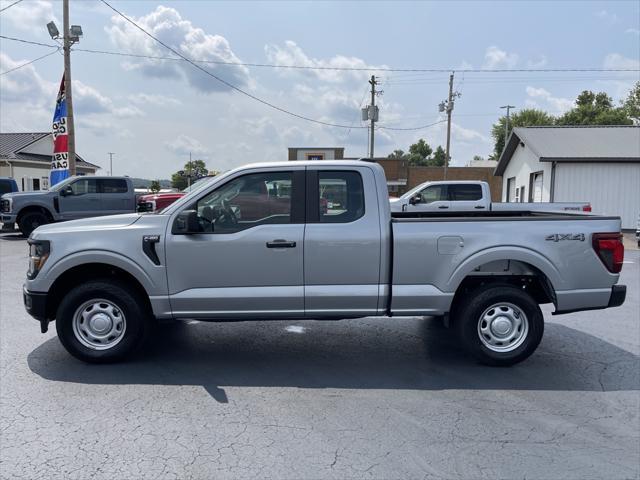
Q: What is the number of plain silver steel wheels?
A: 2